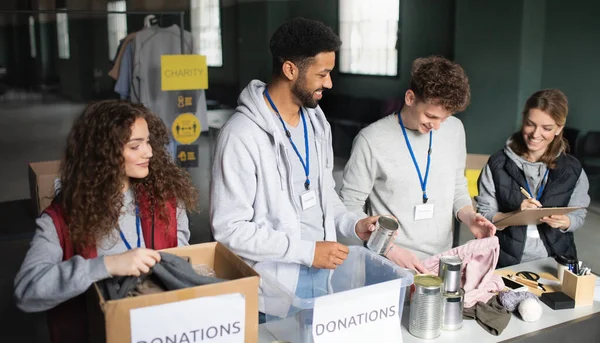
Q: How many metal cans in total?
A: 4